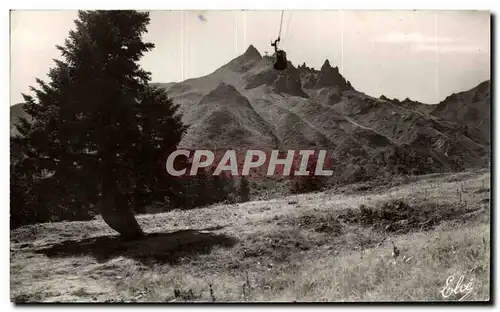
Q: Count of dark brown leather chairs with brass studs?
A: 0